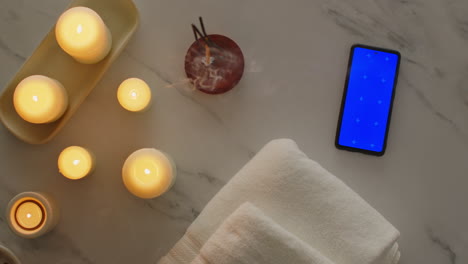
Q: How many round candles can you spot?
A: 6